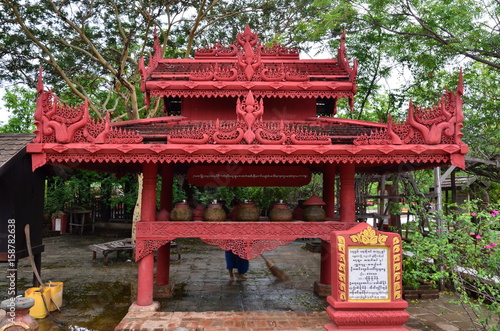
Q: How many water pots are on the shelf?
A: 5